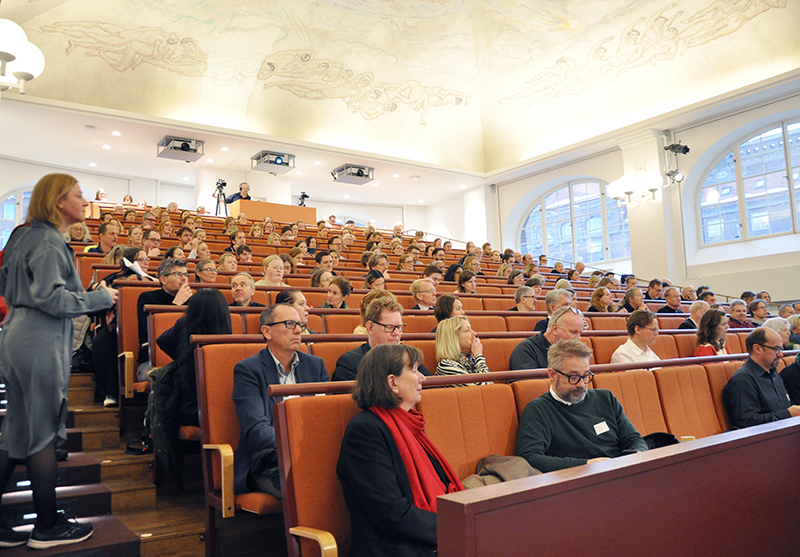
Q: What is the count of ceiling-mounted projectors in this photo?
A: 3